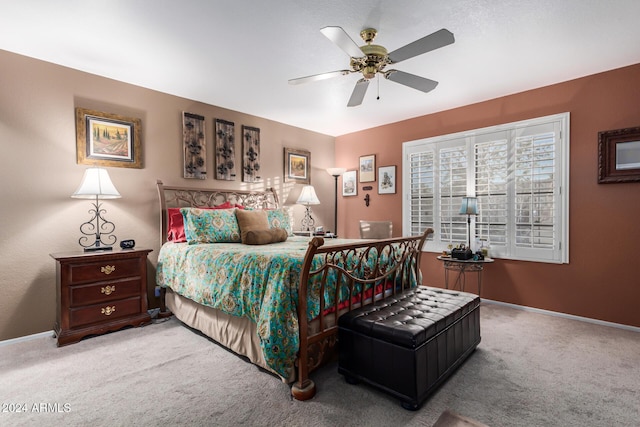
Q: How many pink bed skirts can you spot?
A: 0